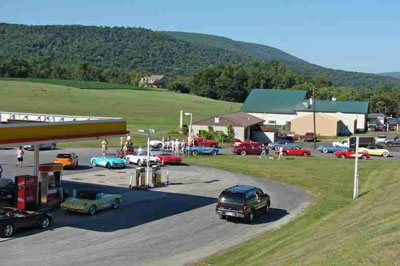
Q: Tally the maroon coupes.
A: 1